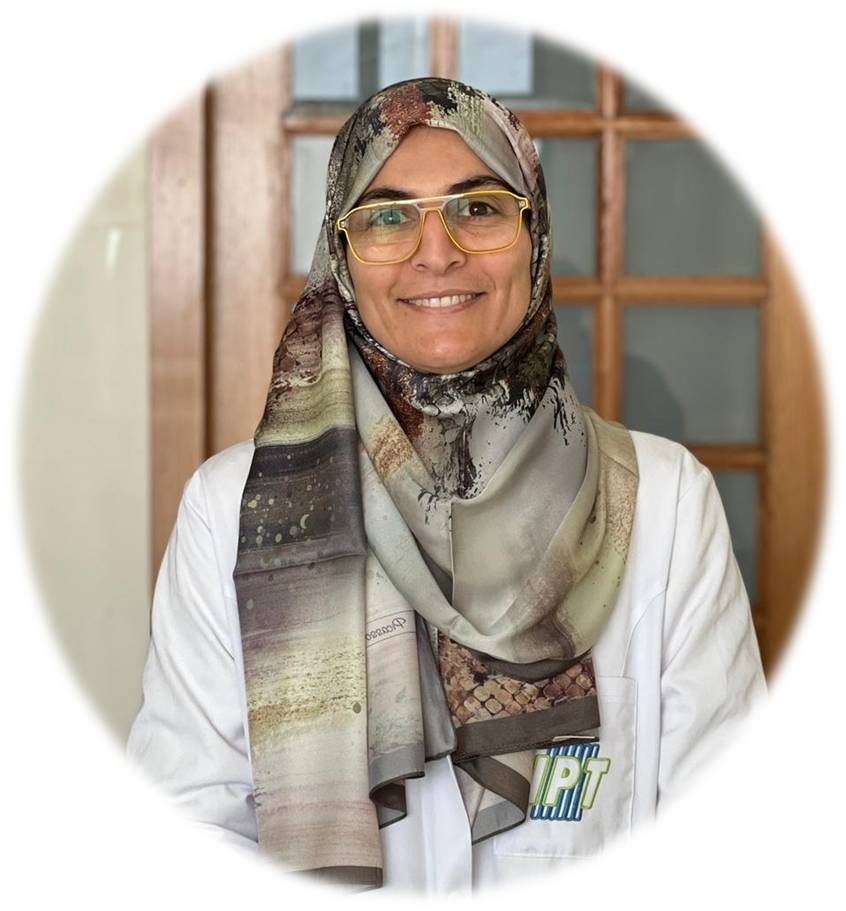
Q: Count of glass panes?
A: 9